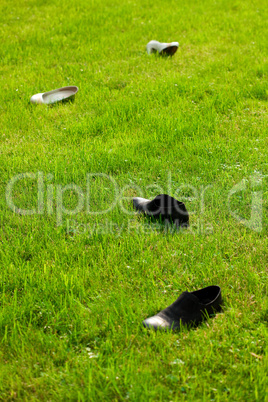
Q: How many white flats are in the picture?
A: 2